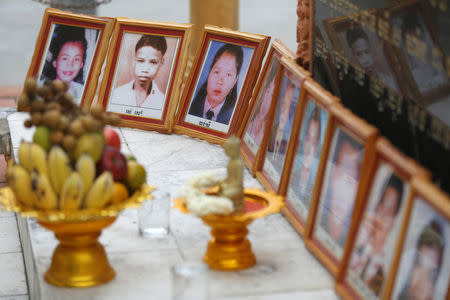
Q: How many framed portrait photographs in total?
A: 9